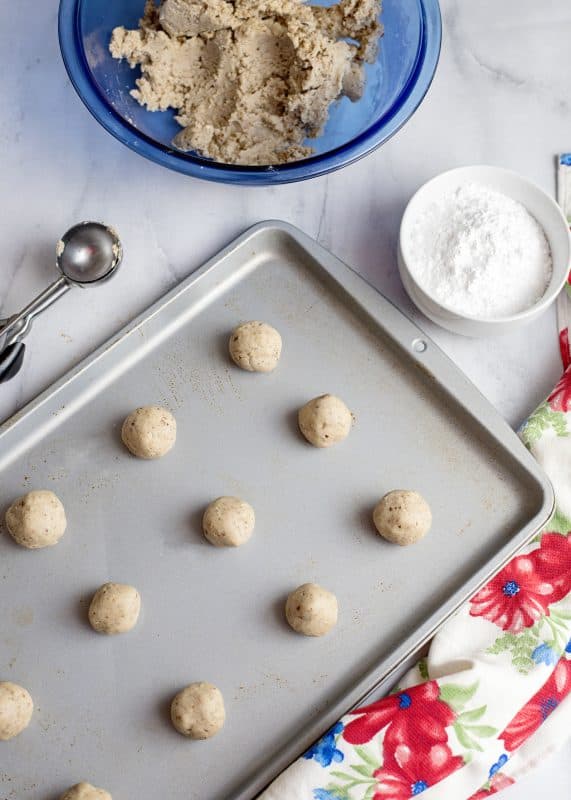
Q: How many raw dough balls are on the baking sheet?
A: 11